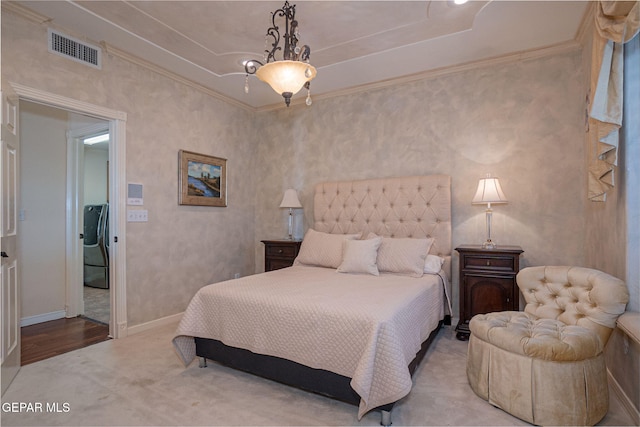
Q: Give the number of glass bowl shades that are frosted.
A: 1